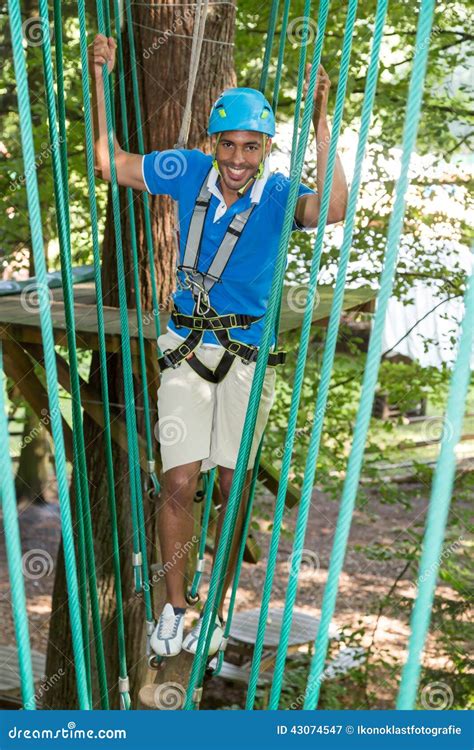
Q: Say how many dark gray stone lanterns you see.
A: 0